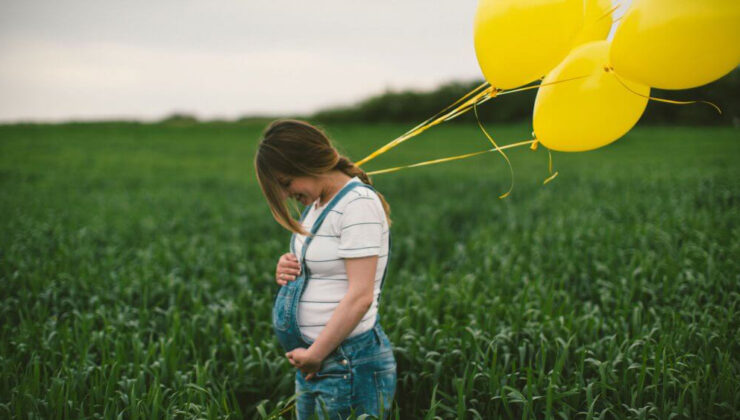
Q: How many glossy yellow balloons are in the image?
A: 4